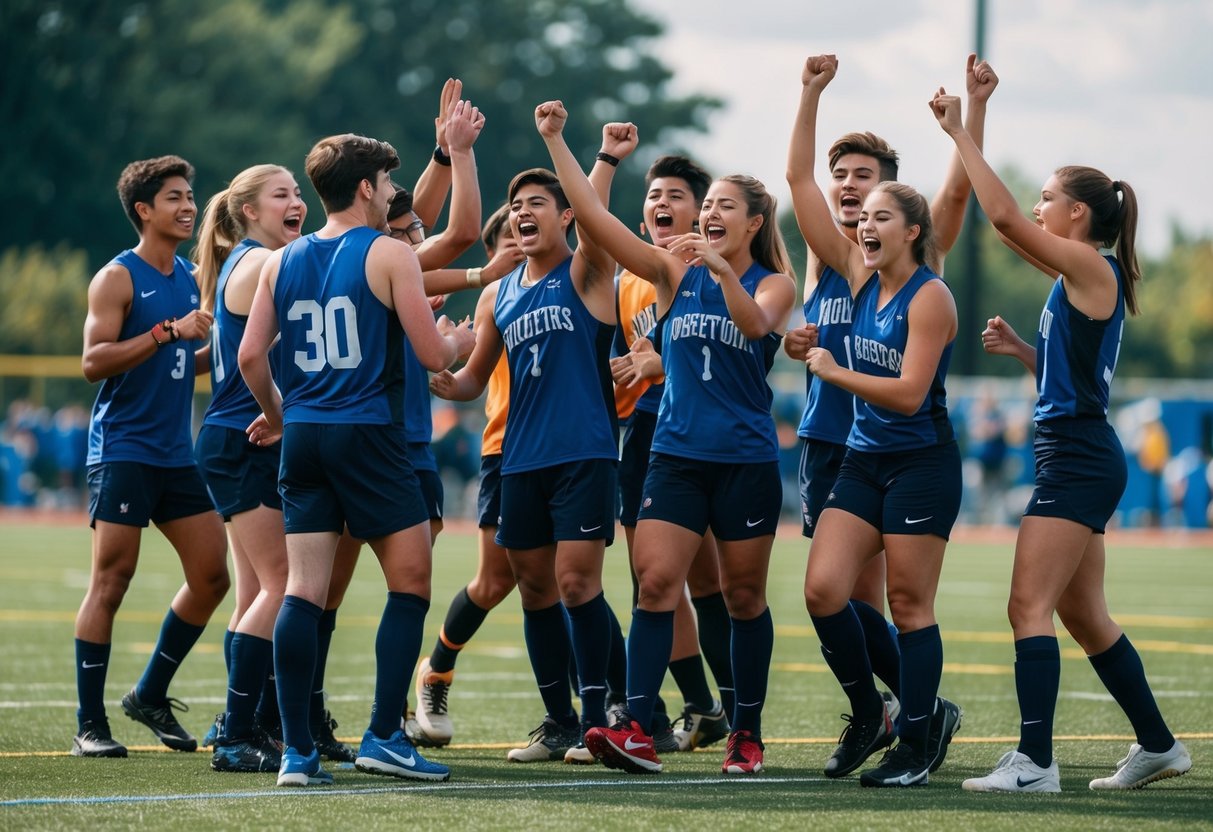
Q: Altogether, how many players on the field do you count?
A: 11